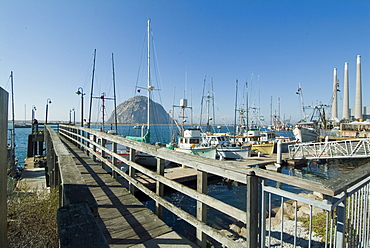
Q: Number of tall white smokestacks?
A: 3